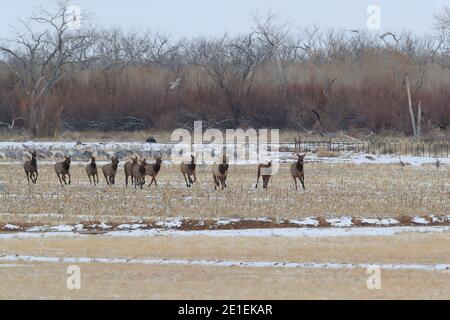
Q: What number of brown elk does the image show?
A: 11